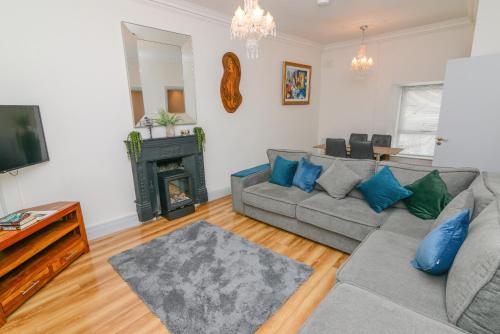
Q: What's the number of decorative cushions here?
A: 7